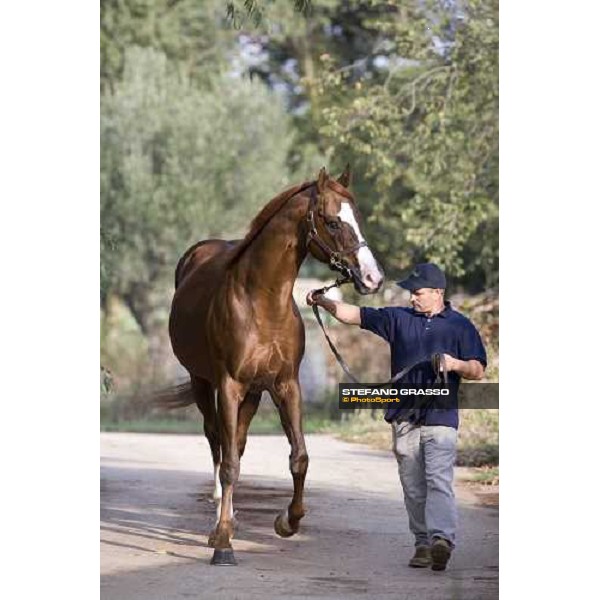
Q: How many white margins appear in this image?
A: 2